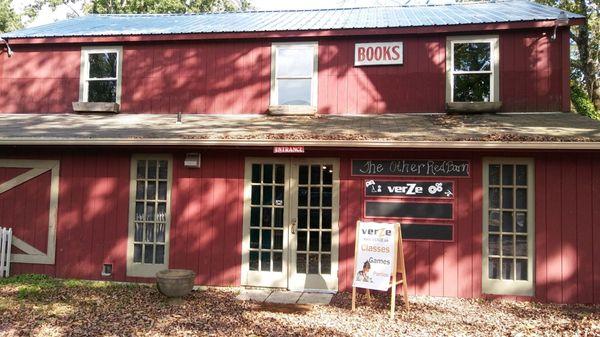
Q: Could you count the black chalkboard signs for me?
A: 4